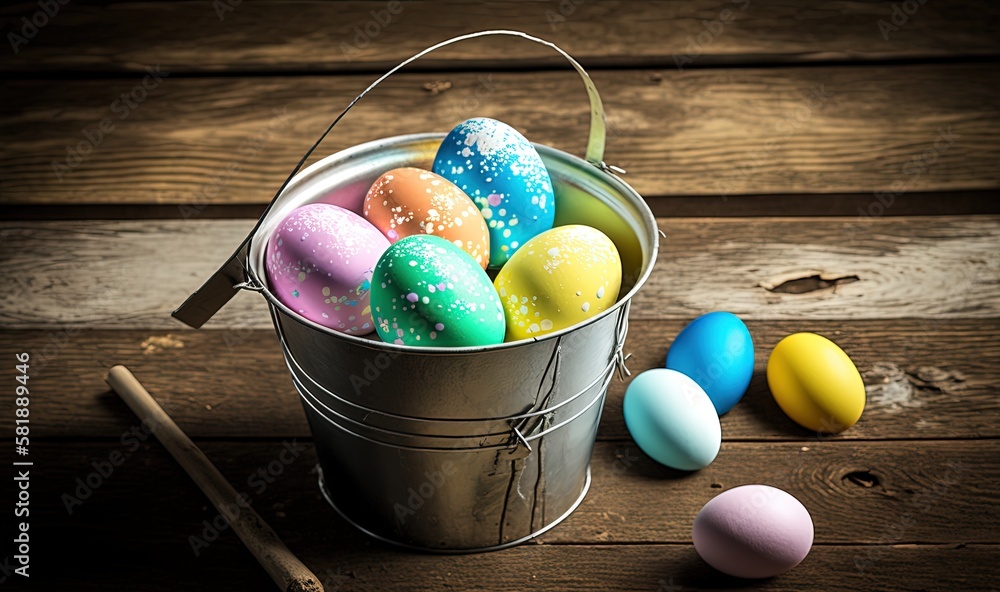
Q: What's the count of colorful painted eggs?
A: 9